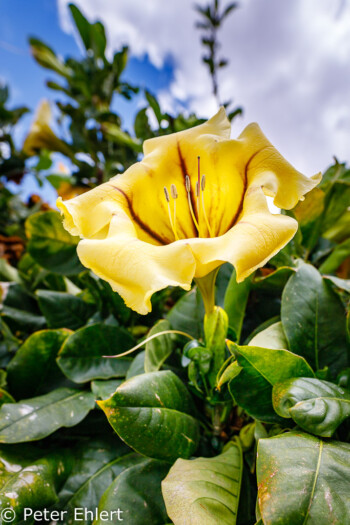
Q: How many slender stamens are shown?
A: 5